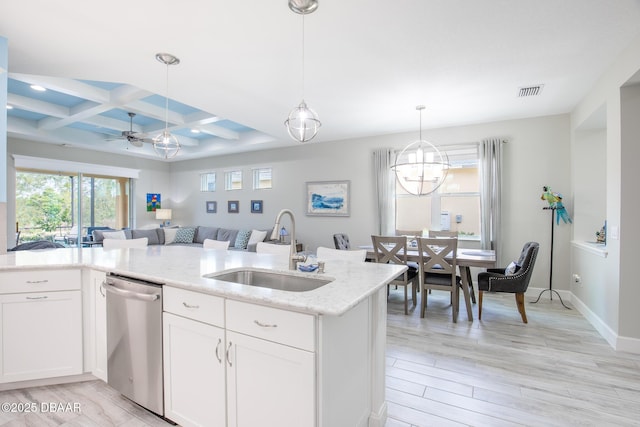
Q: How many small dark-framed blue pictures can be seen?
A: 3